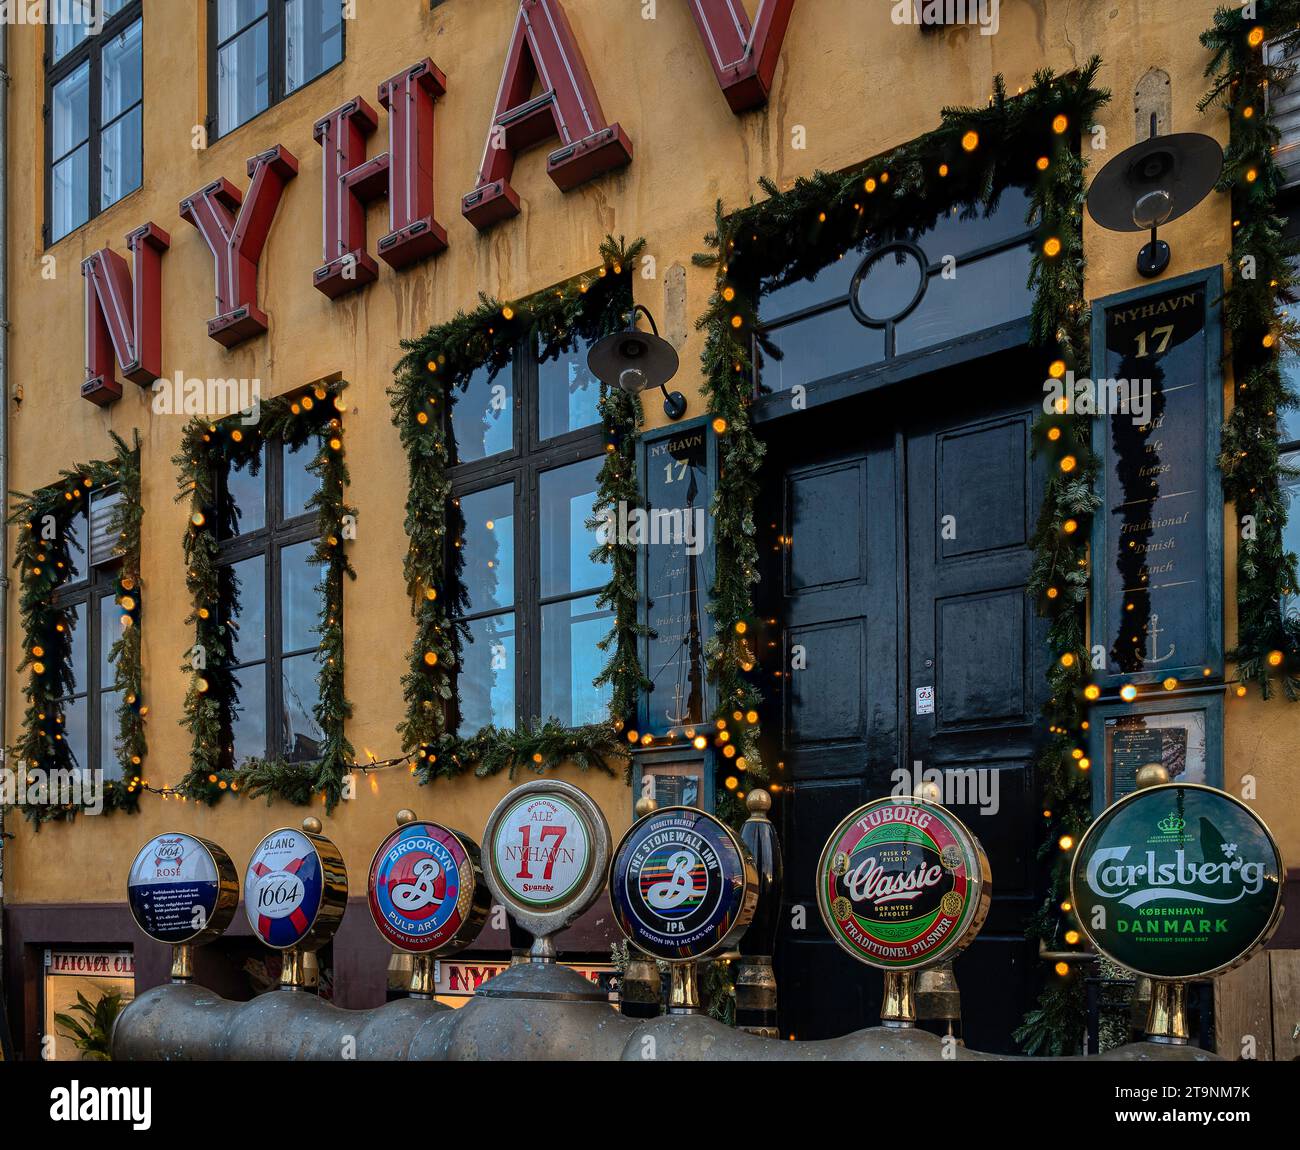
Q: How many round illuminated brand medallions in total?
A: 7